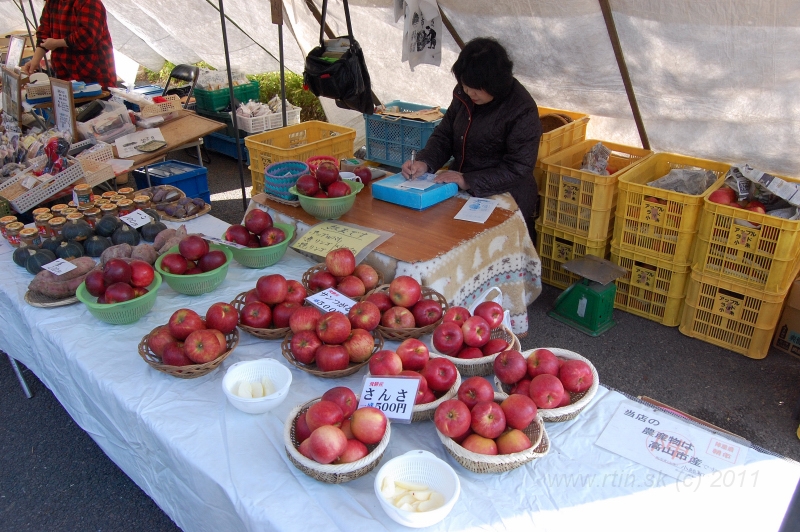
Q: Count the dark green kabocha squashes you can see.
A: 10